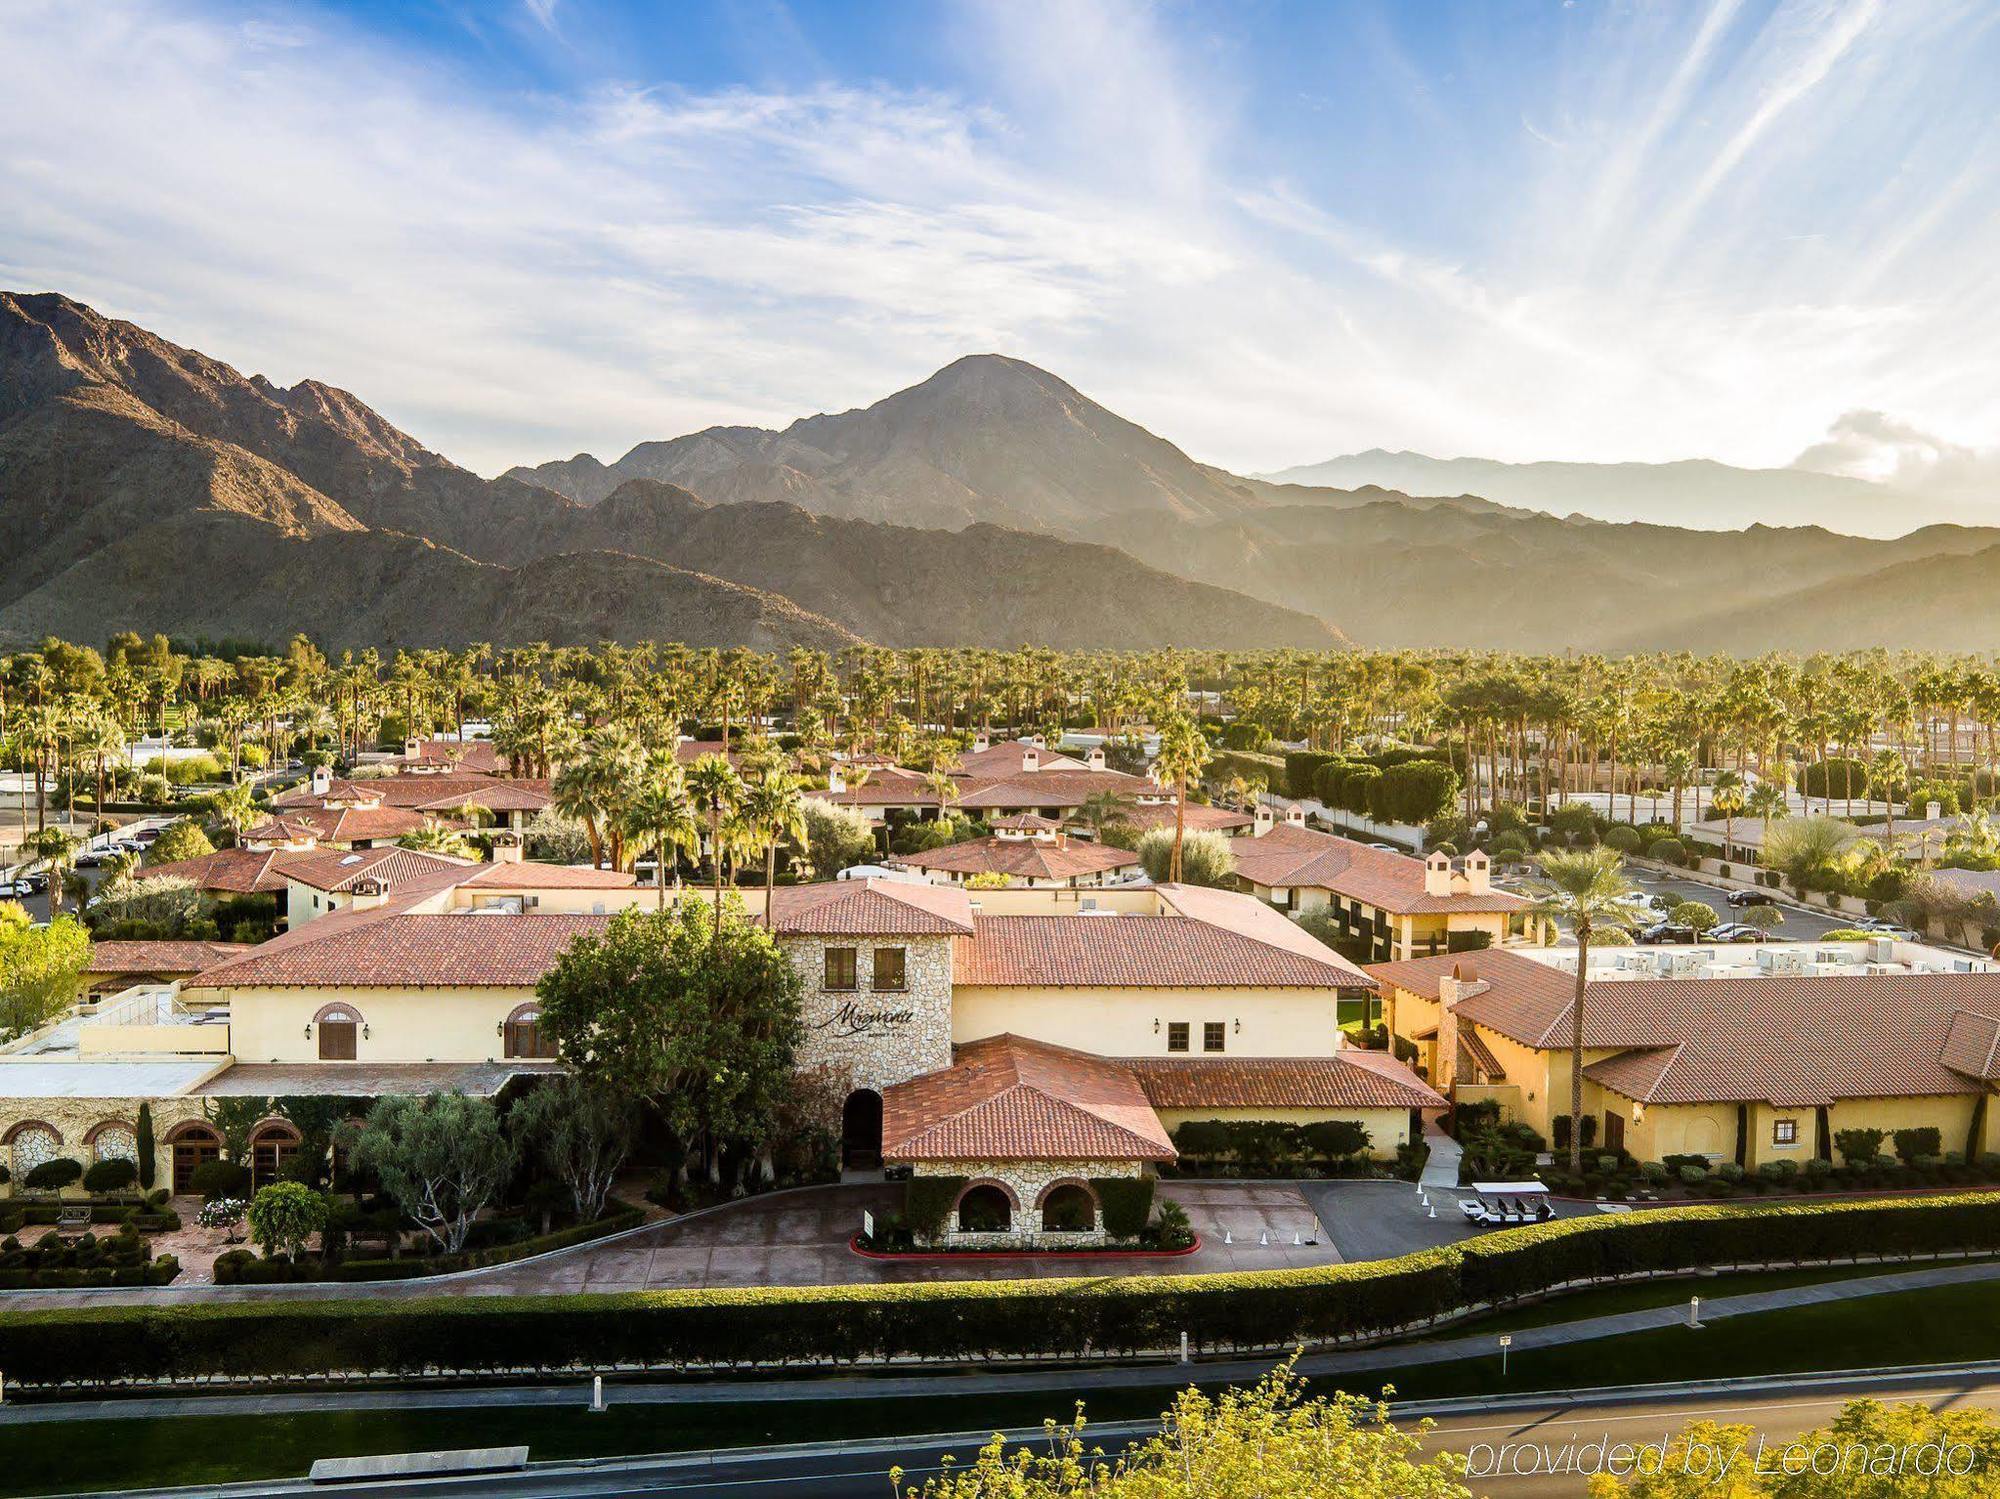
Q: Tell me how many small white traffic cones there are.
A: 6